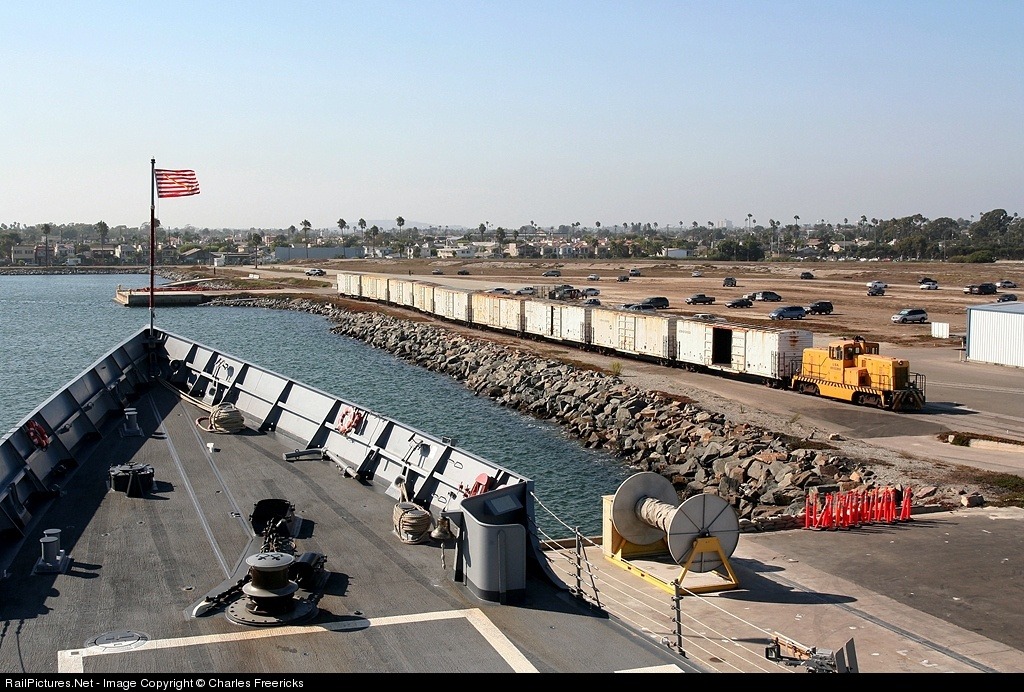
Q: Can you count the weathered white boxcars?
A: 9